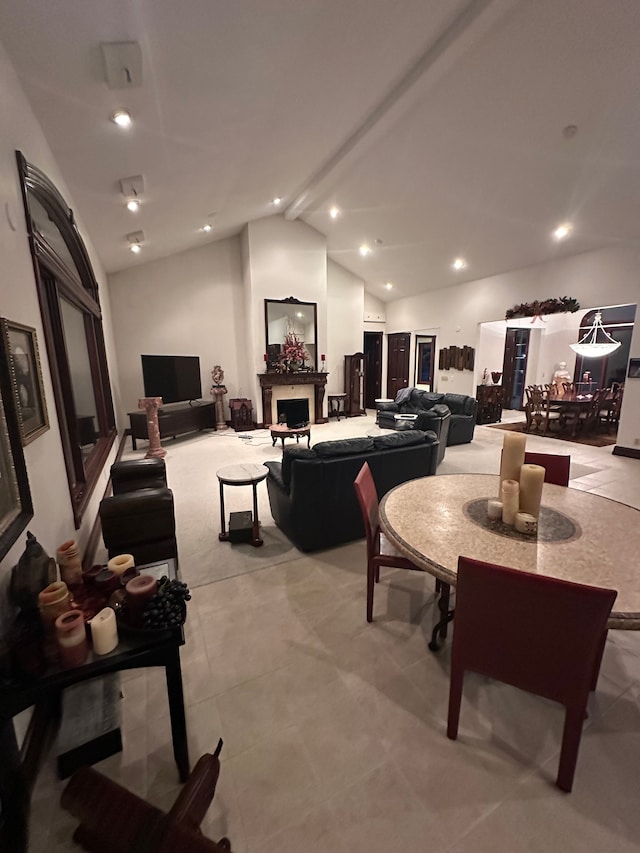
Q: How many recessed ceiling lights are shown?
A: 10